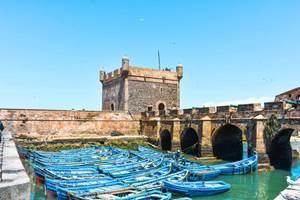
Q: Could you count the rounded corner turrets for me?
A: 3